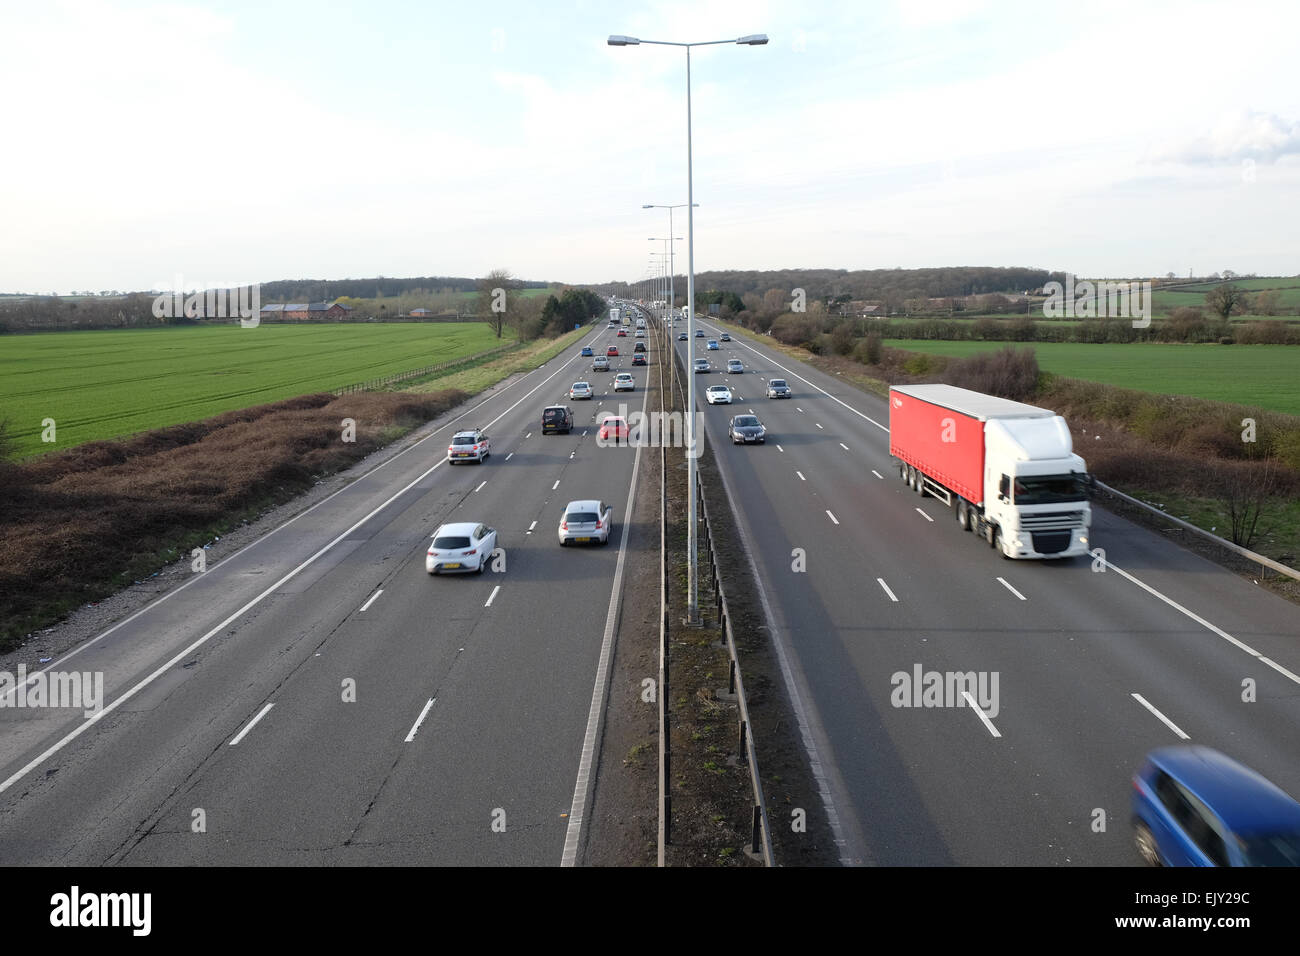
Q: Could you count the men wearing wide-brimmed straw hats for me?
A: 0